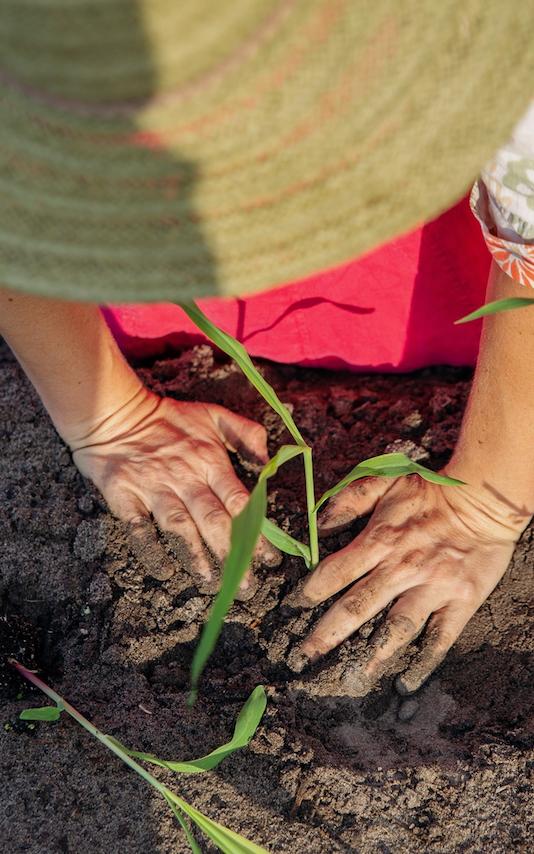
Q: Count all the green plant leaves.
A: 9